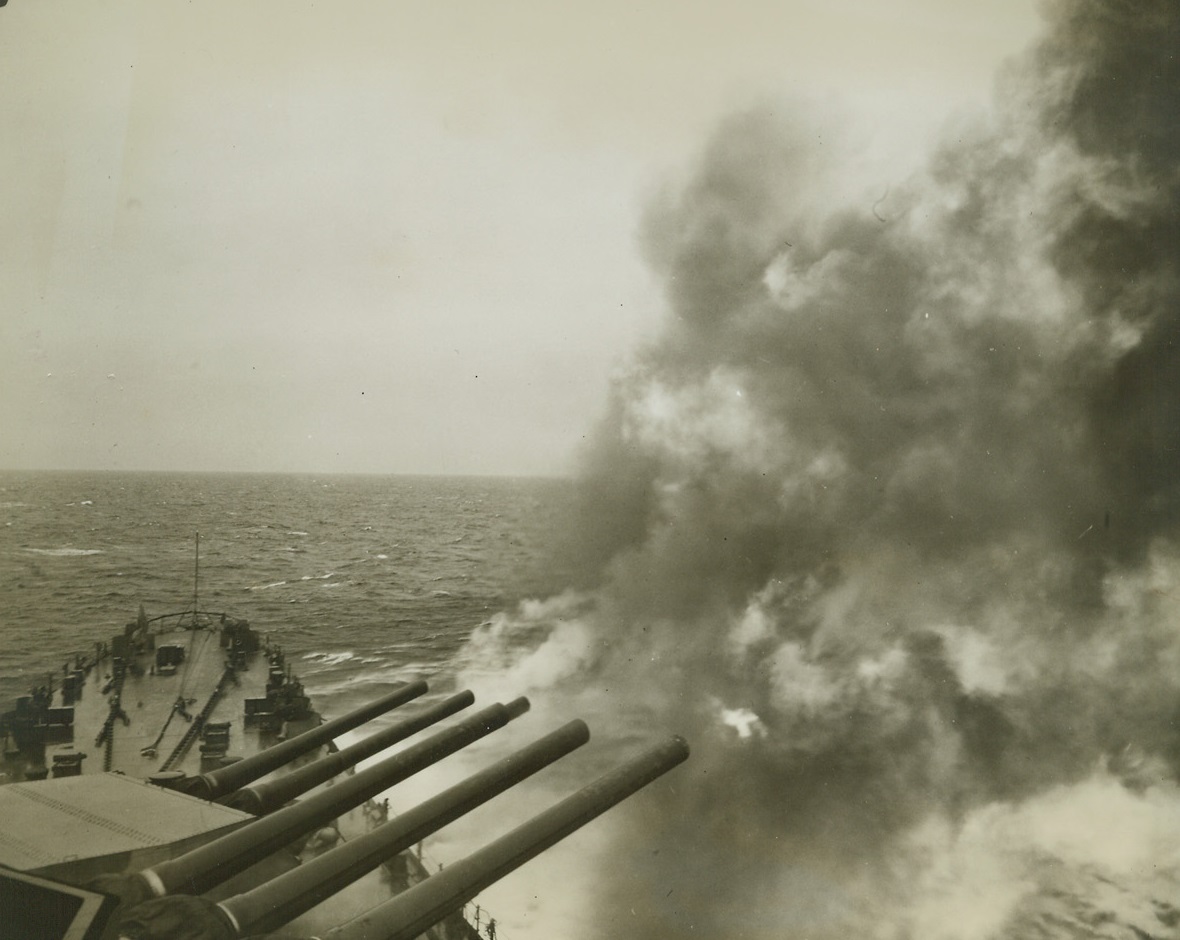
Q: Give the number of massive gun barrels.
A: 6